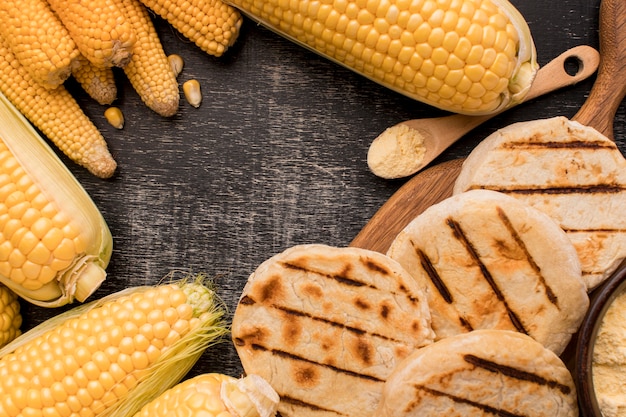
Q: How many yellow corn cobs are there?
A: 11